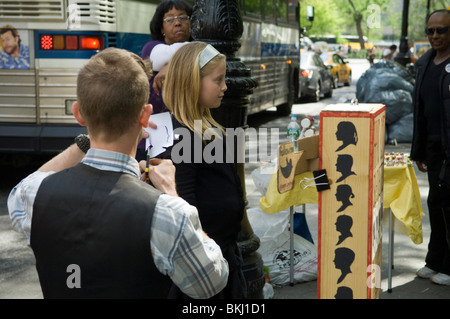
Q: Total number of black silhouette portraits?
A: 6